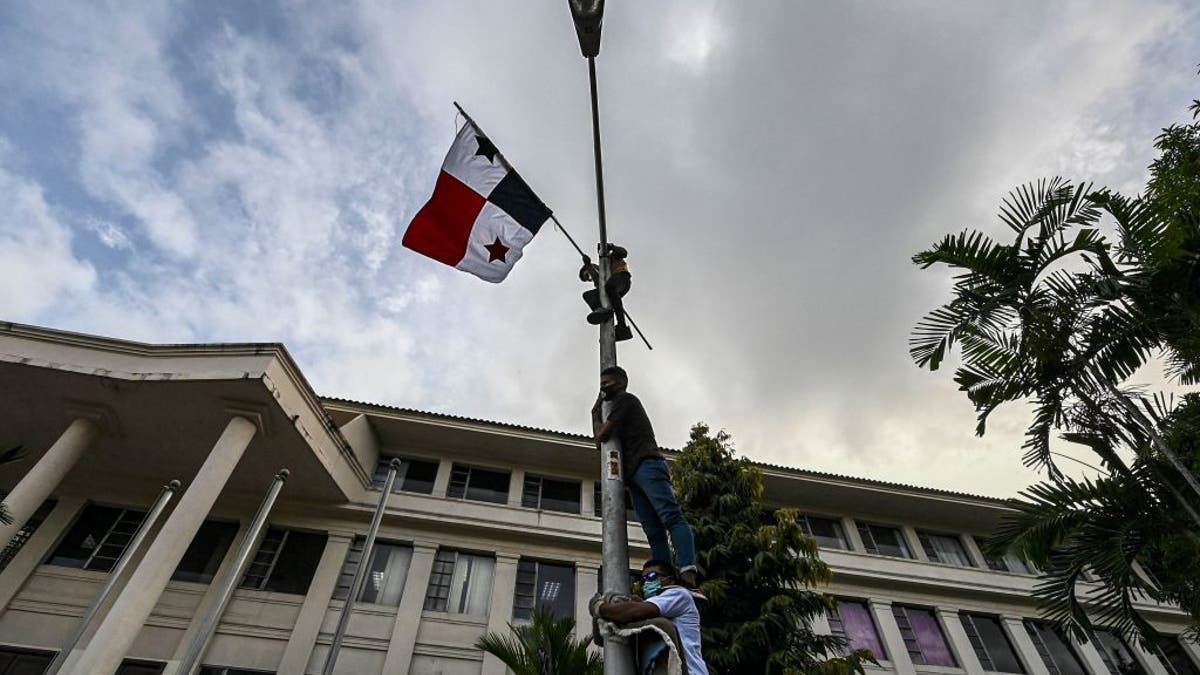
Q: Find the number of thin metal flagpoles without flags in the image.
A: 3